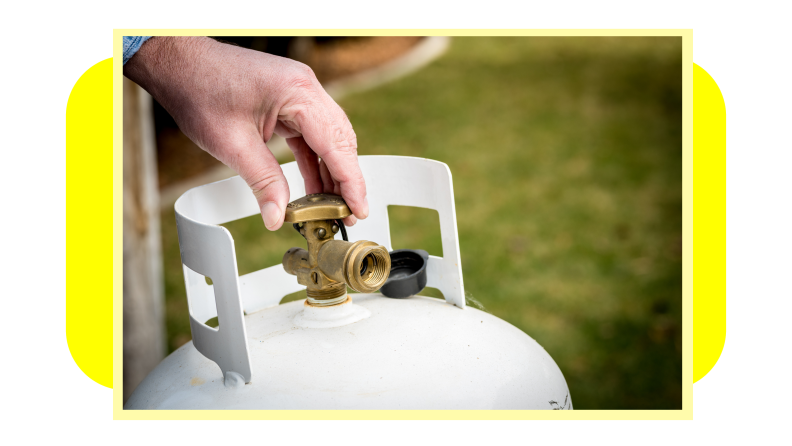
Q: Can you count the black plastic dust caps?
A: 1